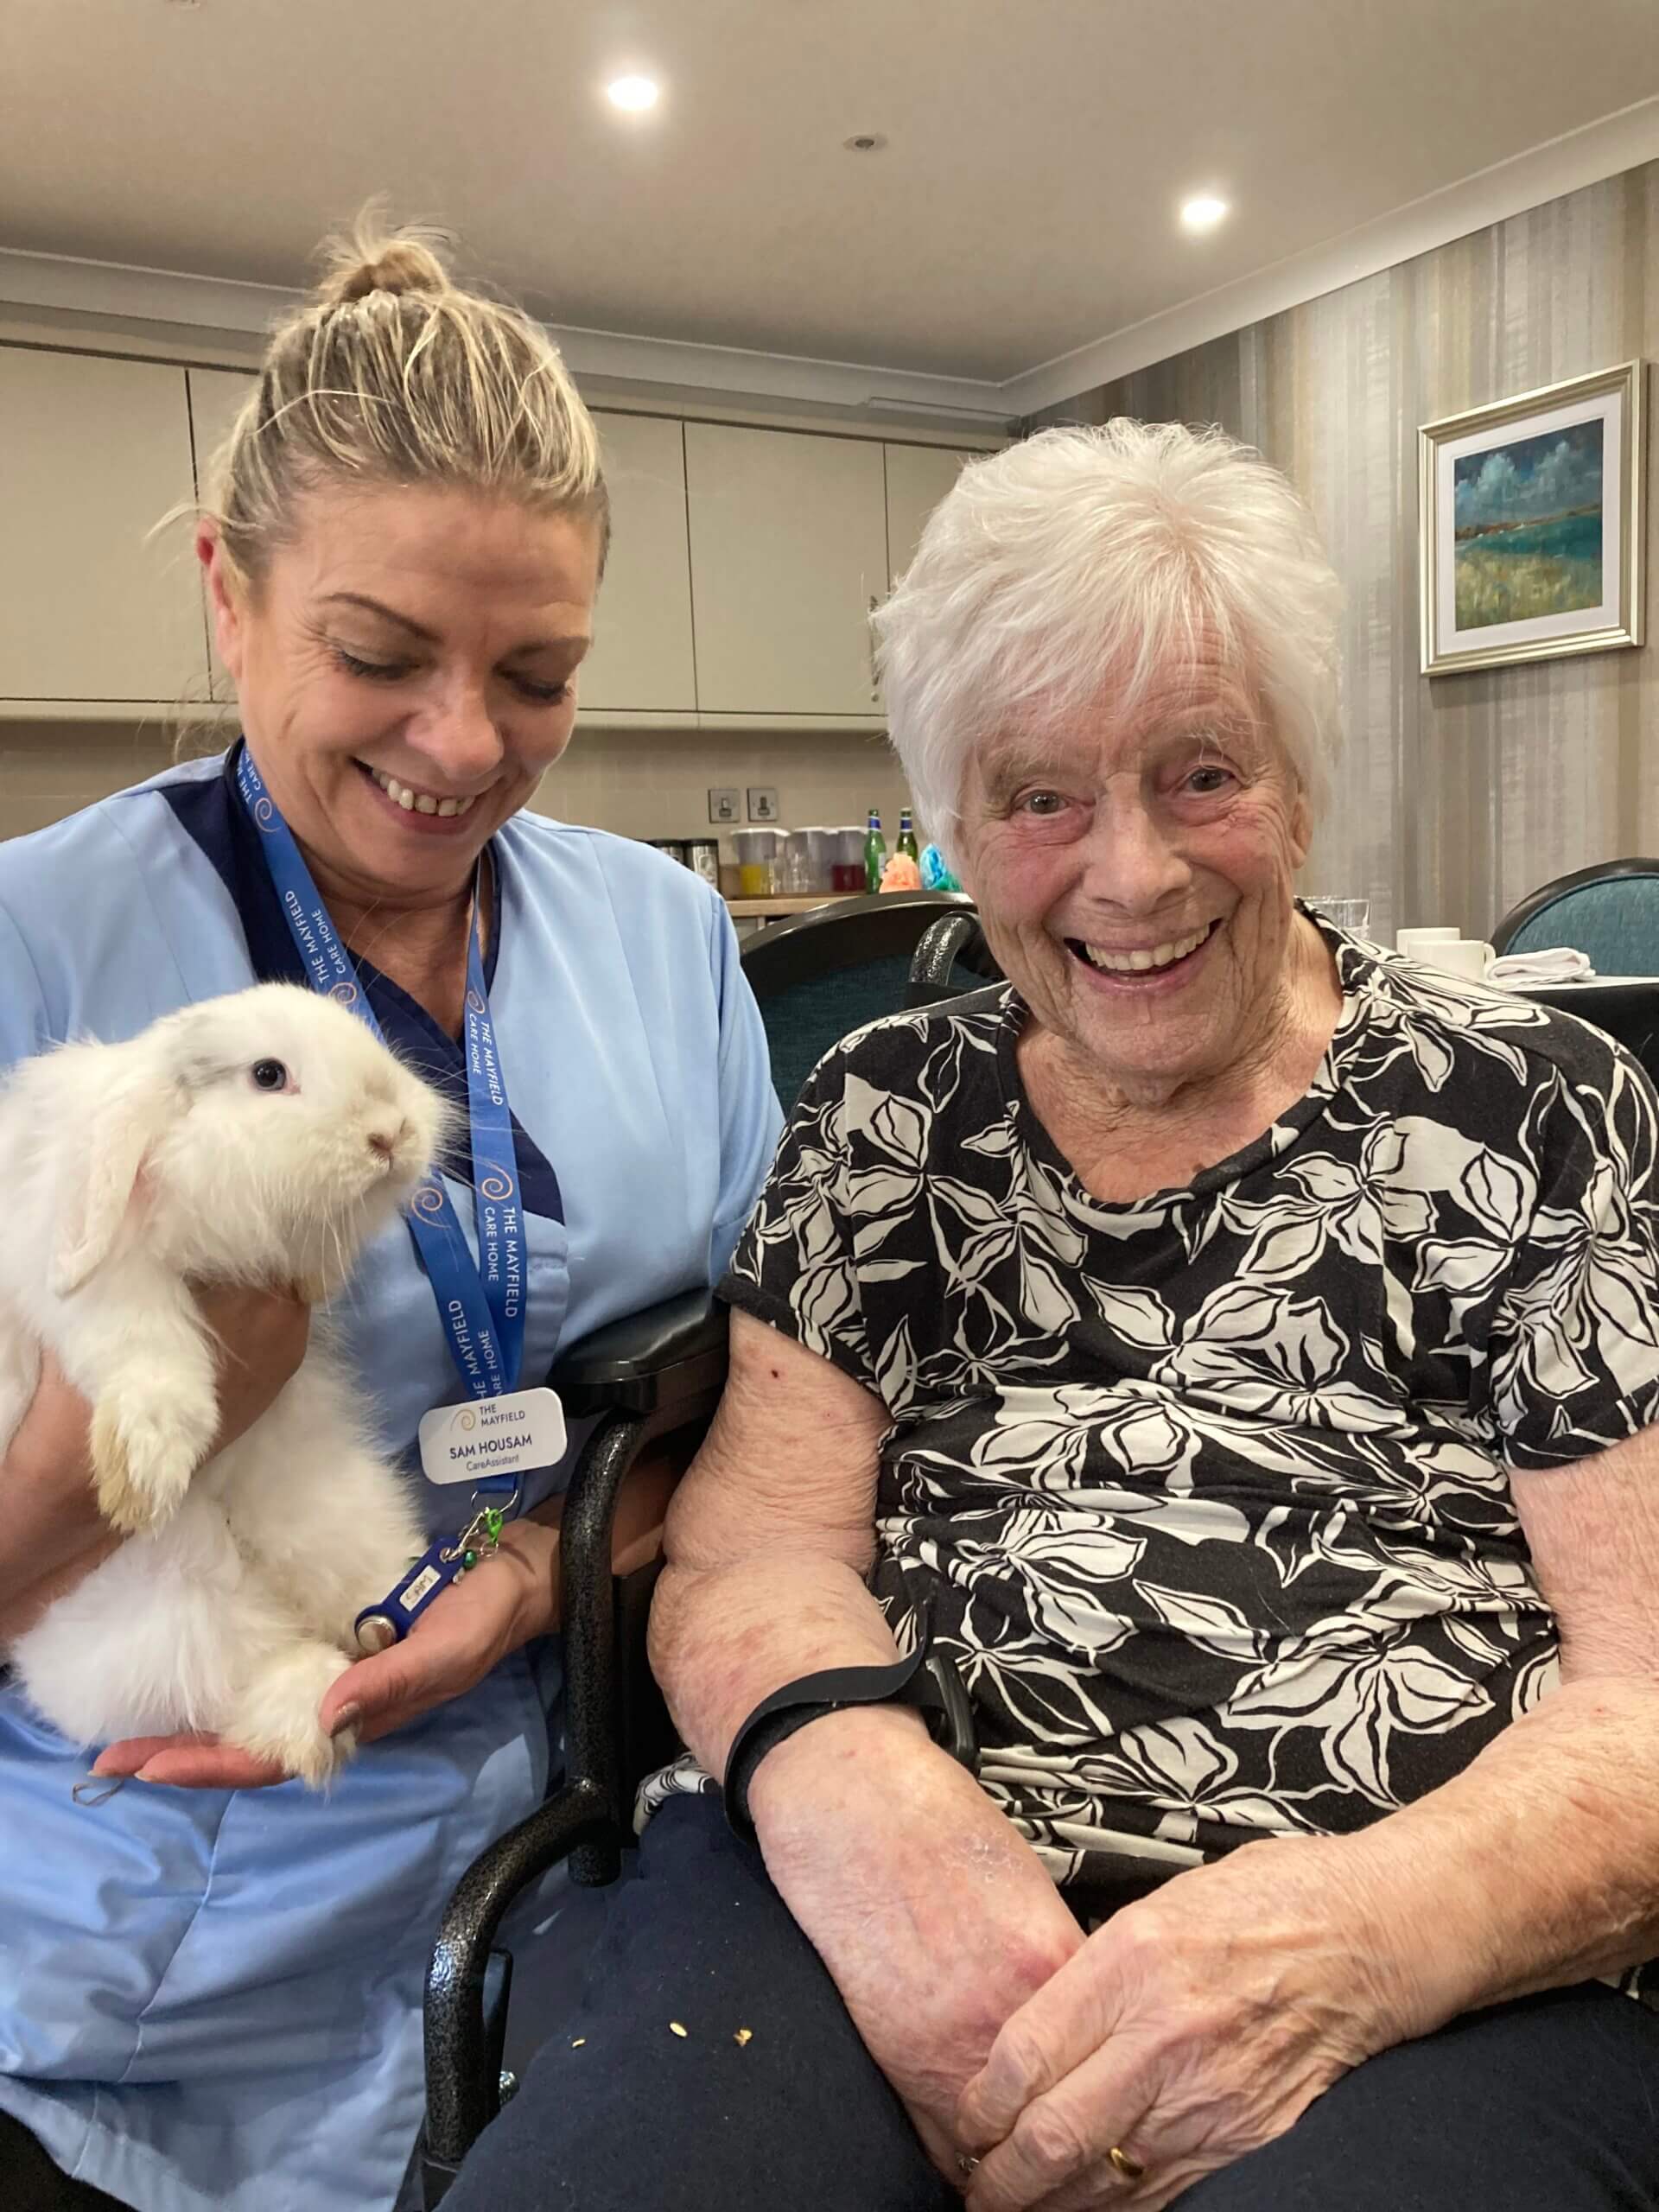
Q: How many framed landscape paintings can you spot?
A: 1